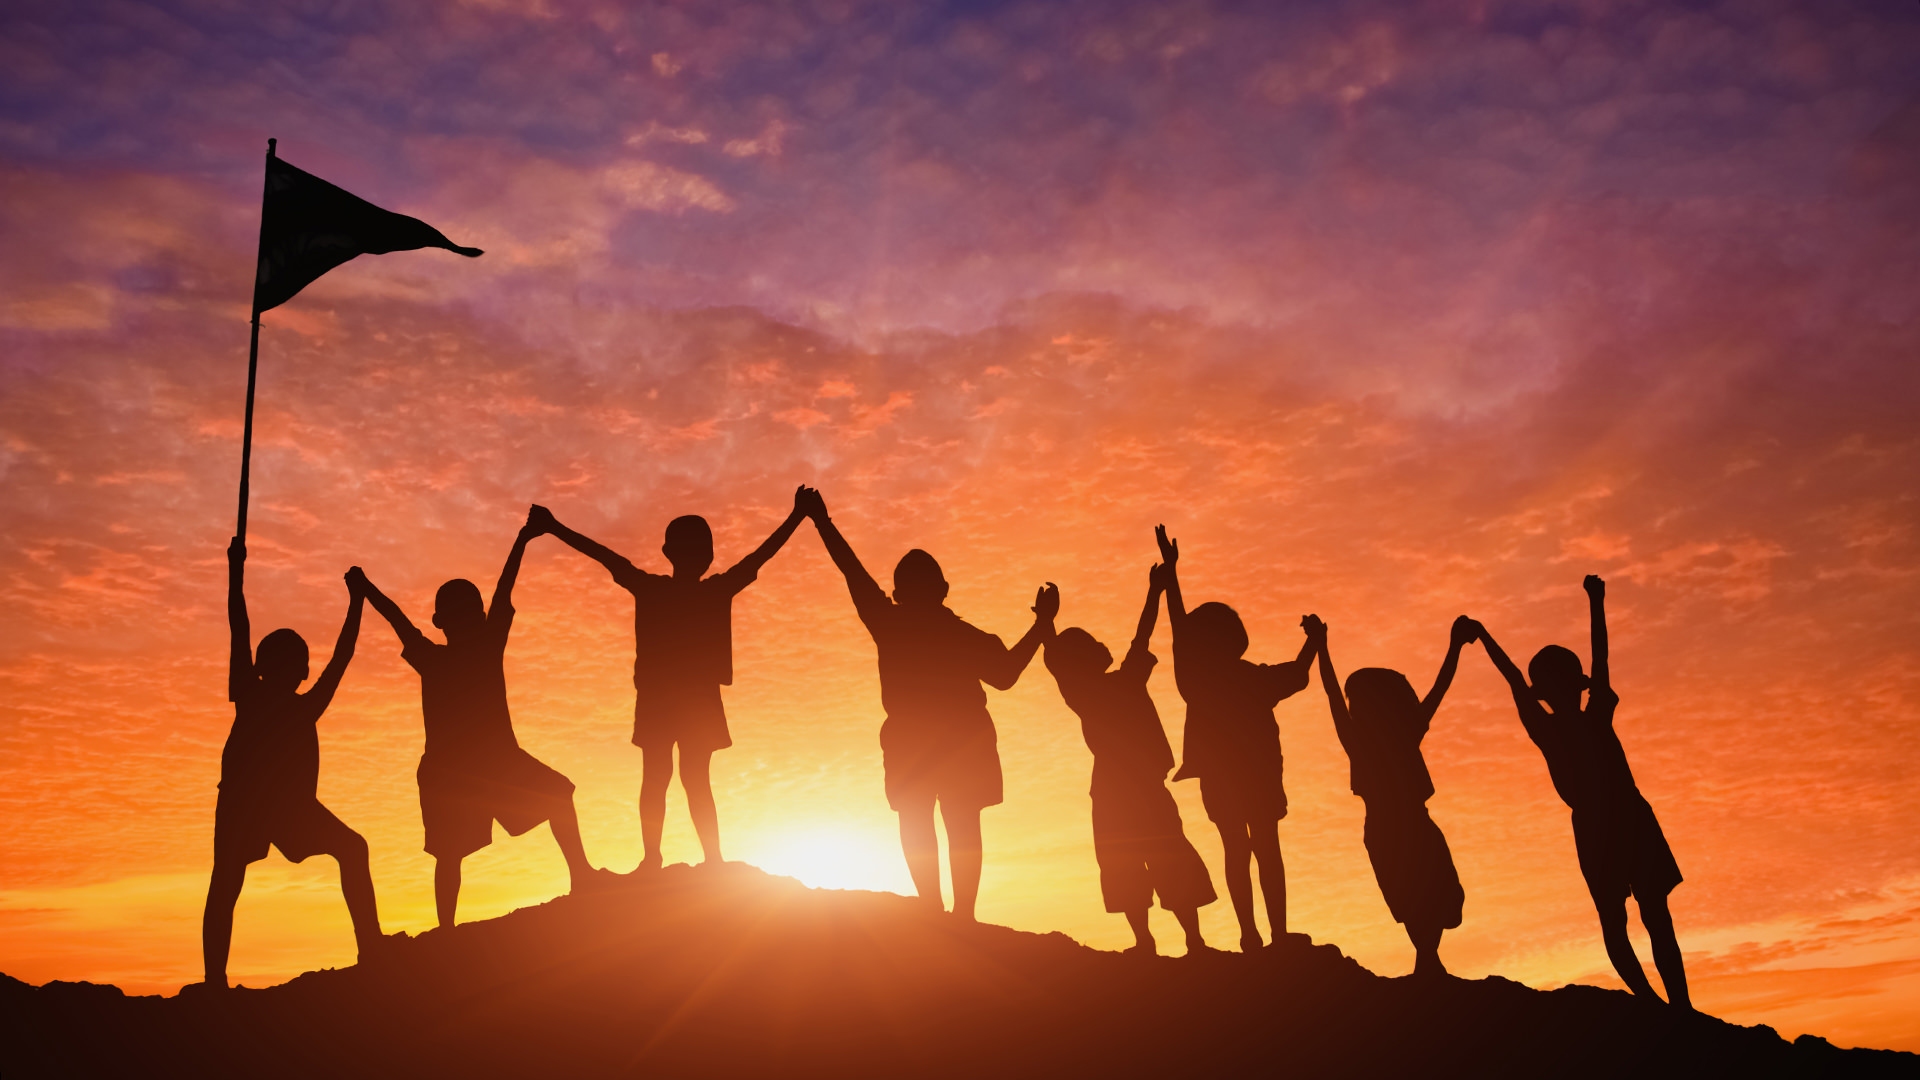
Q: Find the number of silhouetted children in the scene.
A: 8